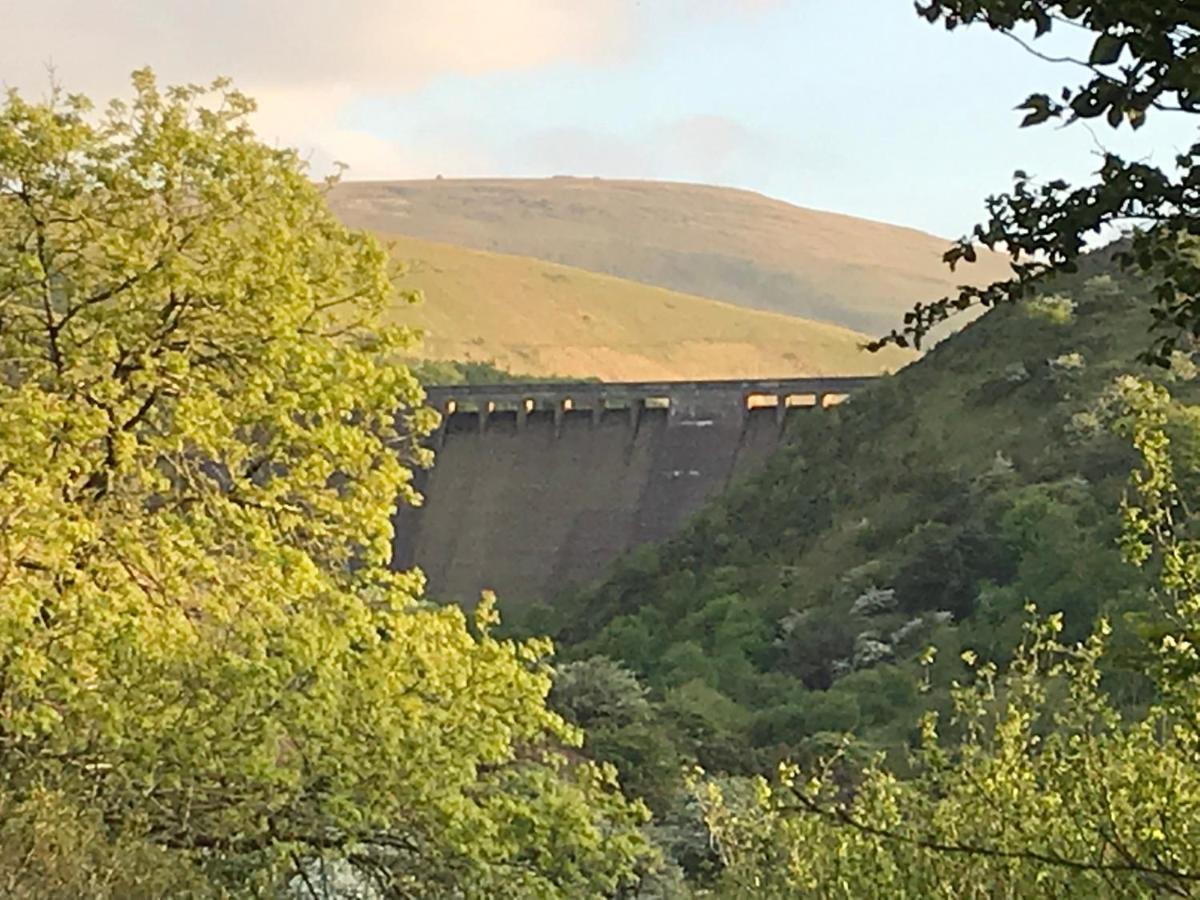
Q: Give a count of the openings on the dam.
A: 9